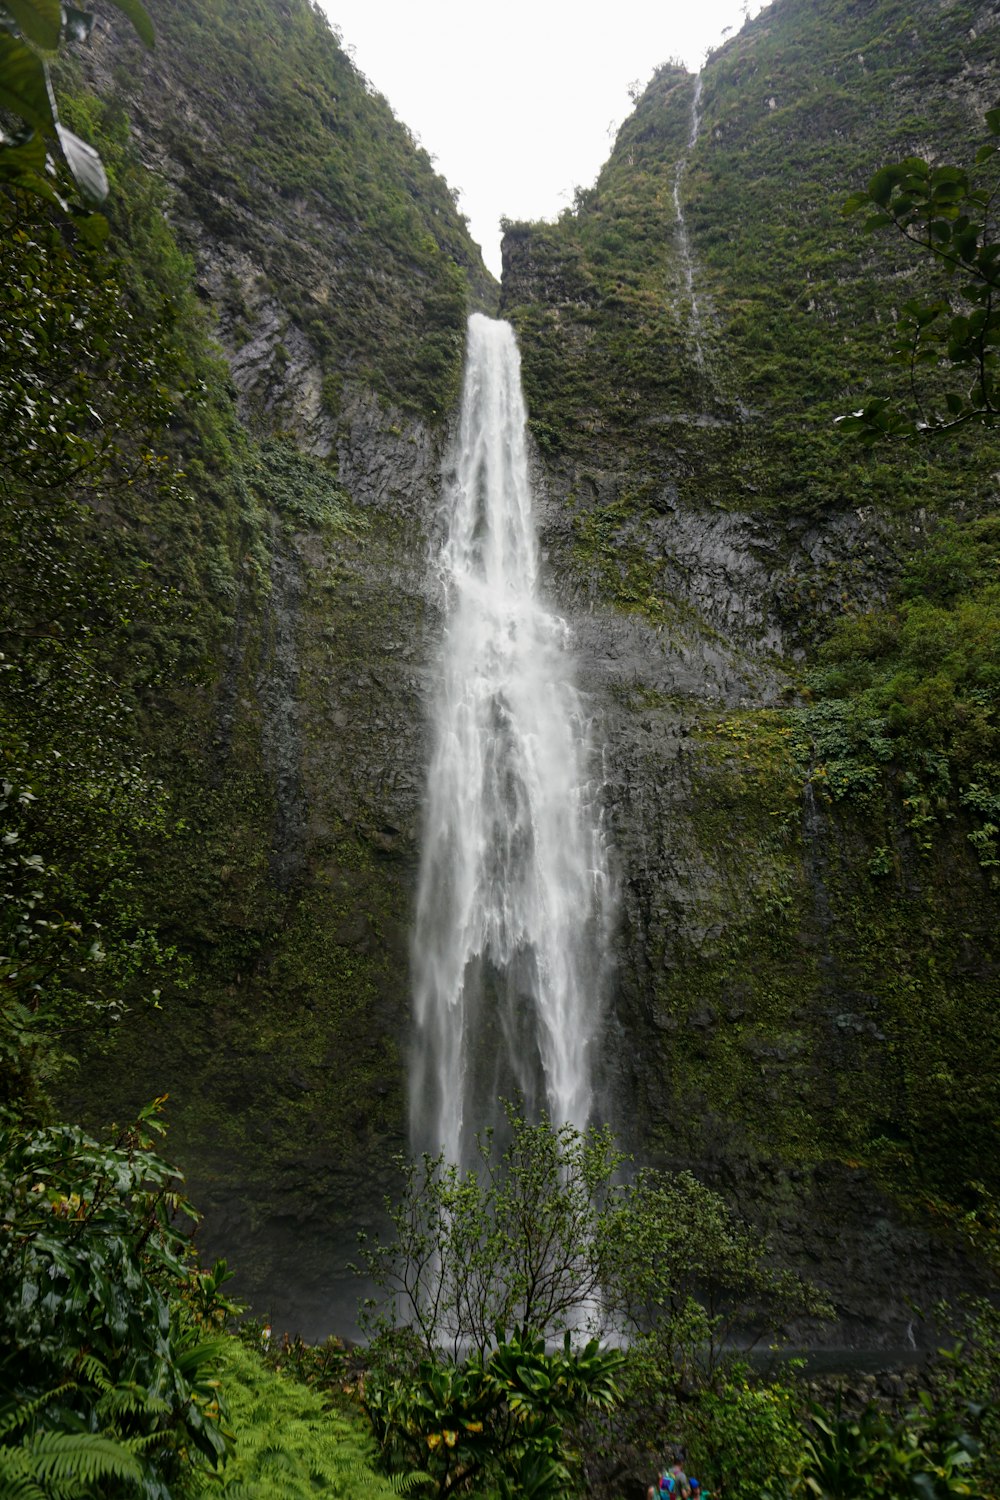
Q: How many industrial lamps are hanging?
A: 0